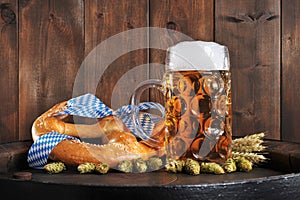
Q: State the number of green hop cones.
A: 11